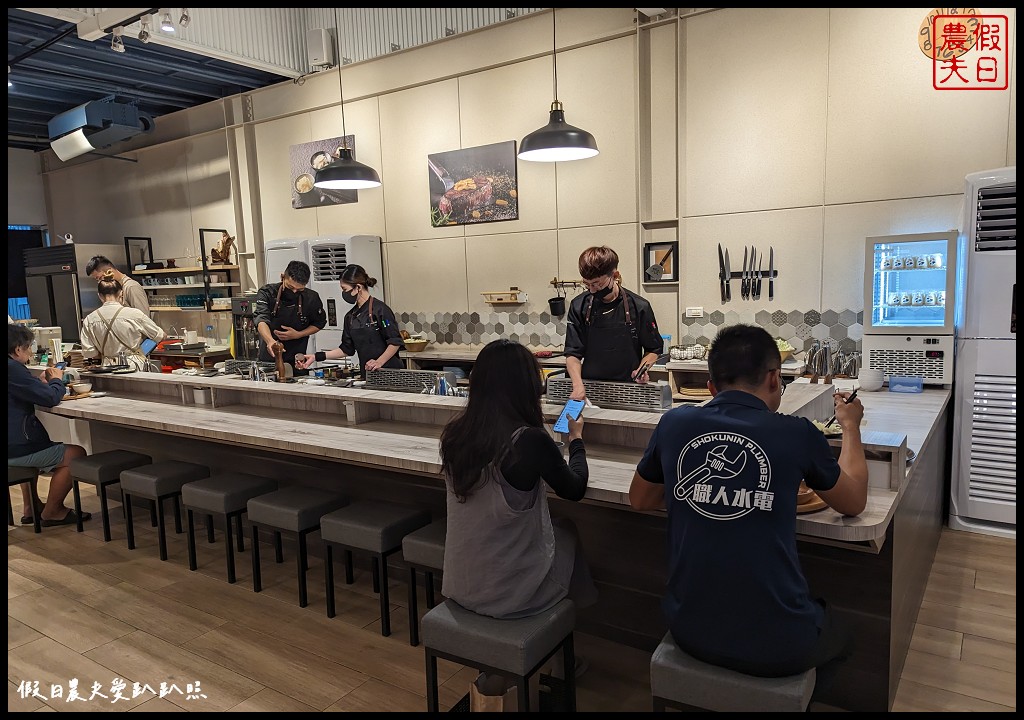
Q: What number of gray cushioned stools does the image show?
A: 9